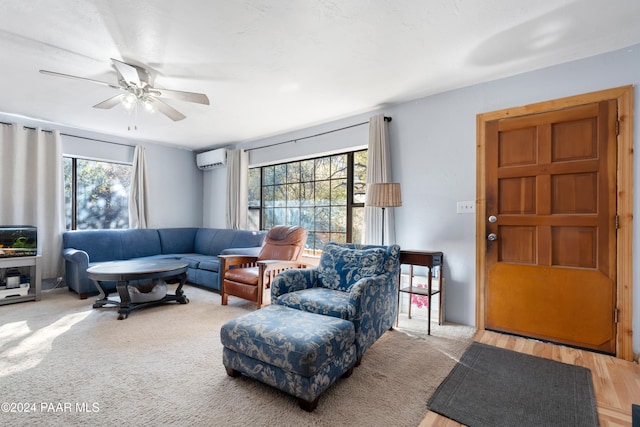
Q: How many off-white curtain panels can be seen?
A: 4